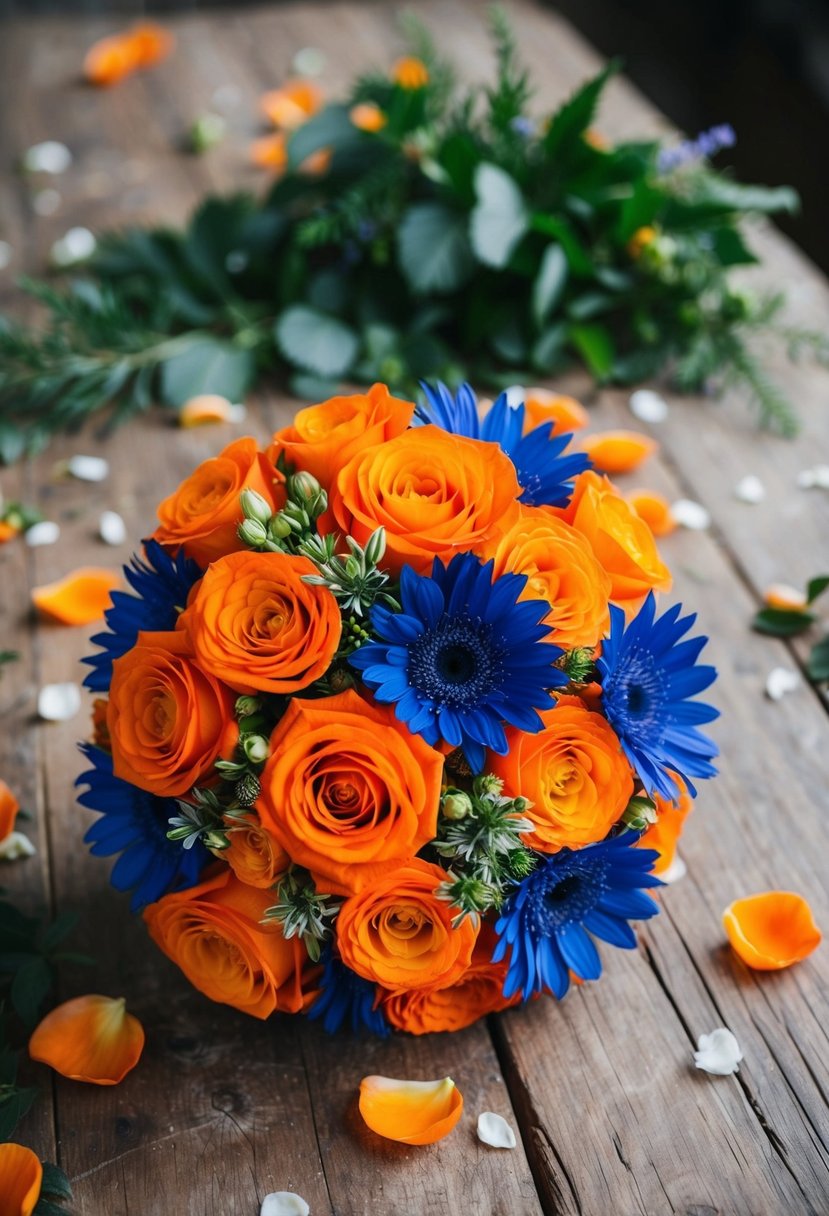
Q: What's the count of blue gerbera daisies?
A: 7